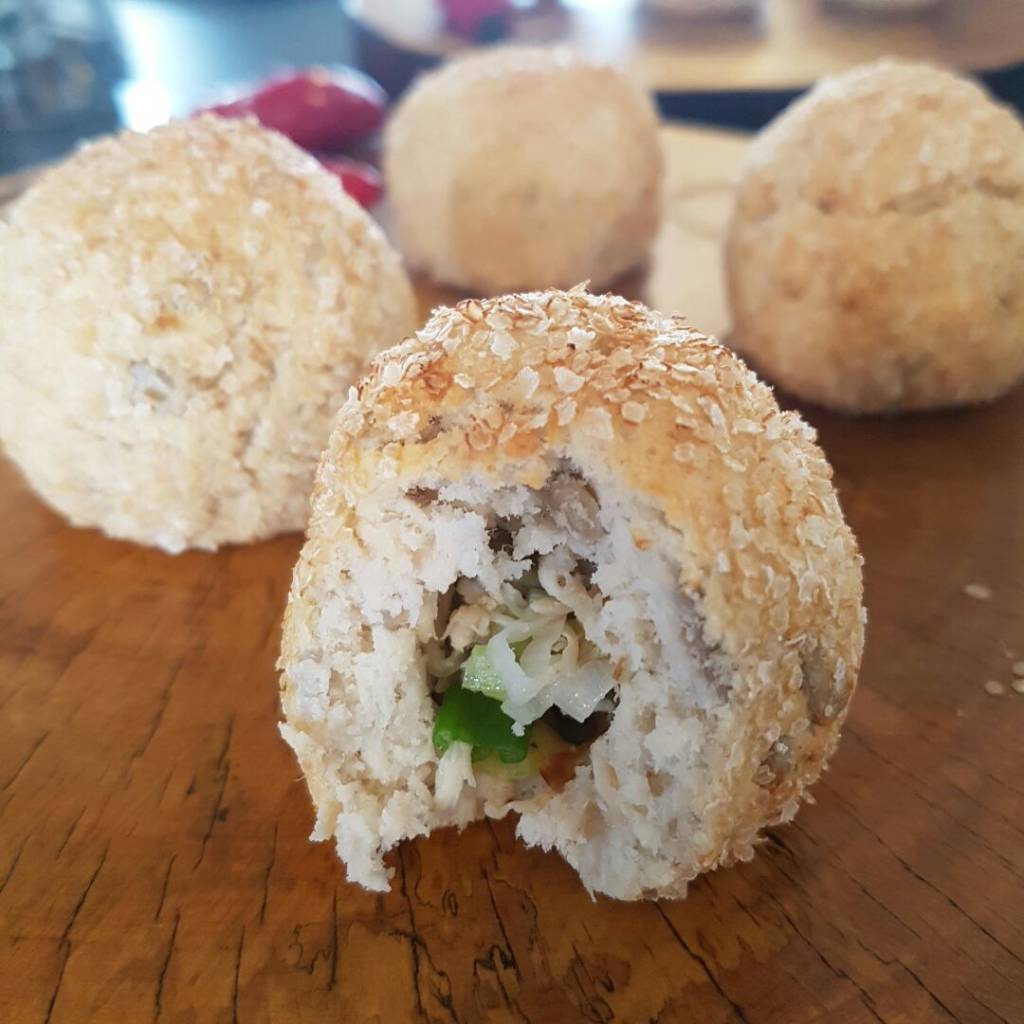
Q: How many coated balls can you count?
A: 4